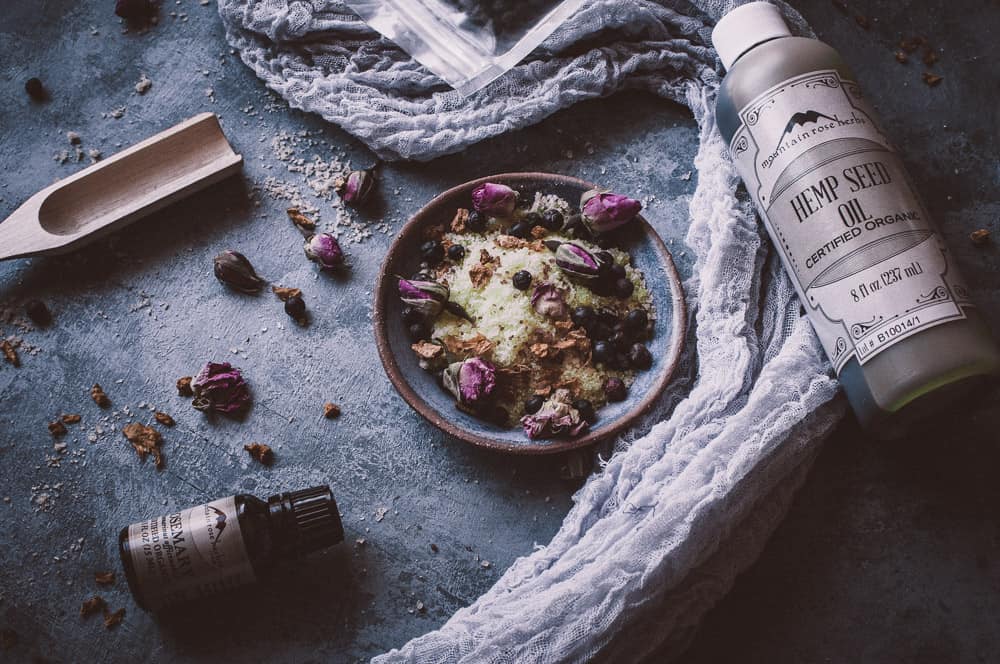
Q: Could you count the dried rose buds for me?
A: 11